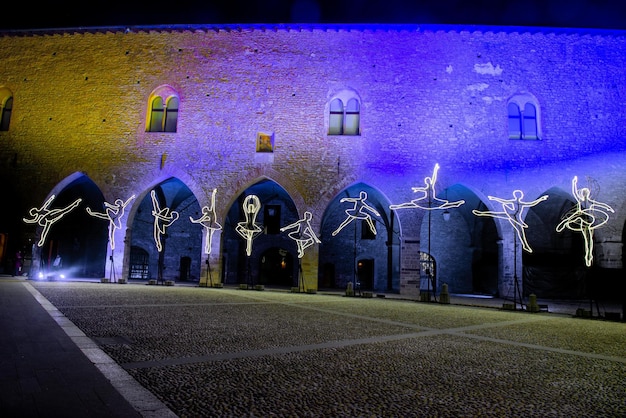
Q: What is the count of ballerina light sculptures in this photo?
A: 10